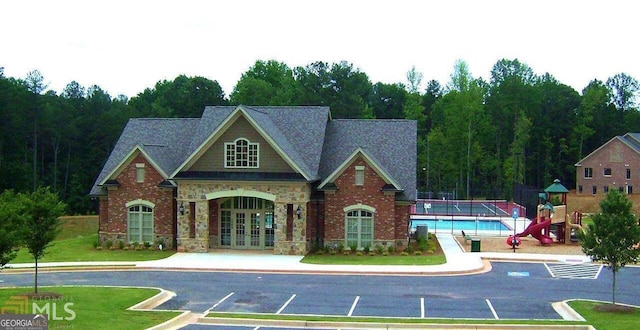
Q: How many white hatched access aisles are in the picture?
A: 1